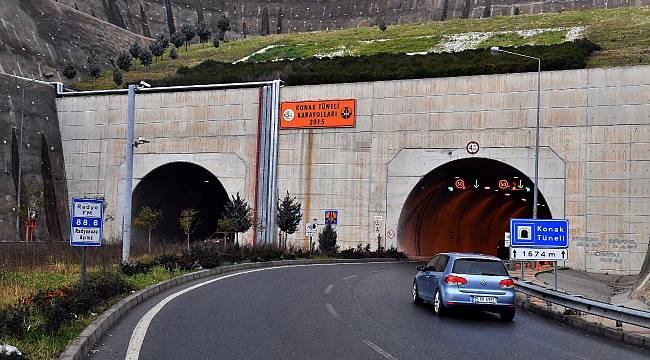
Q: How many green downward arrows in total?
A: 2